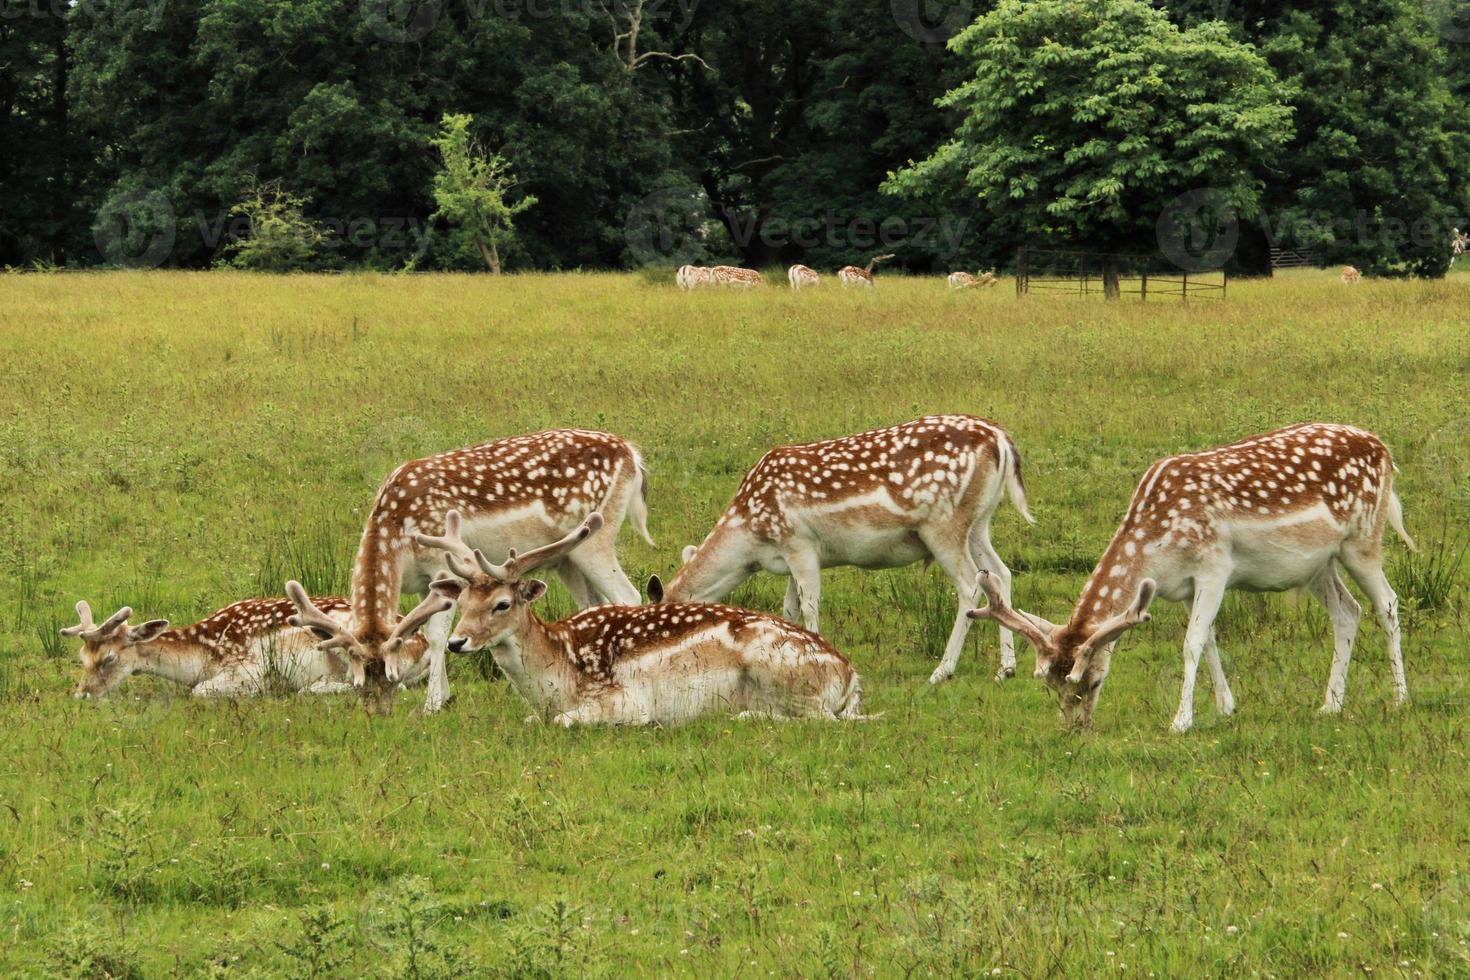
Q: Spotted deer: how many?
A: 11